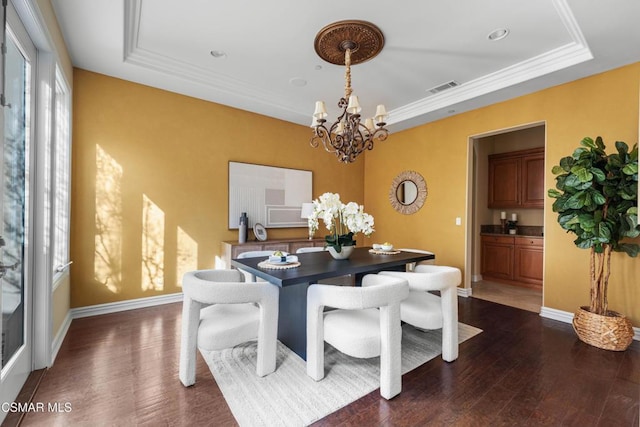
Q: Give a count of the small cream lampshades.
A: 6